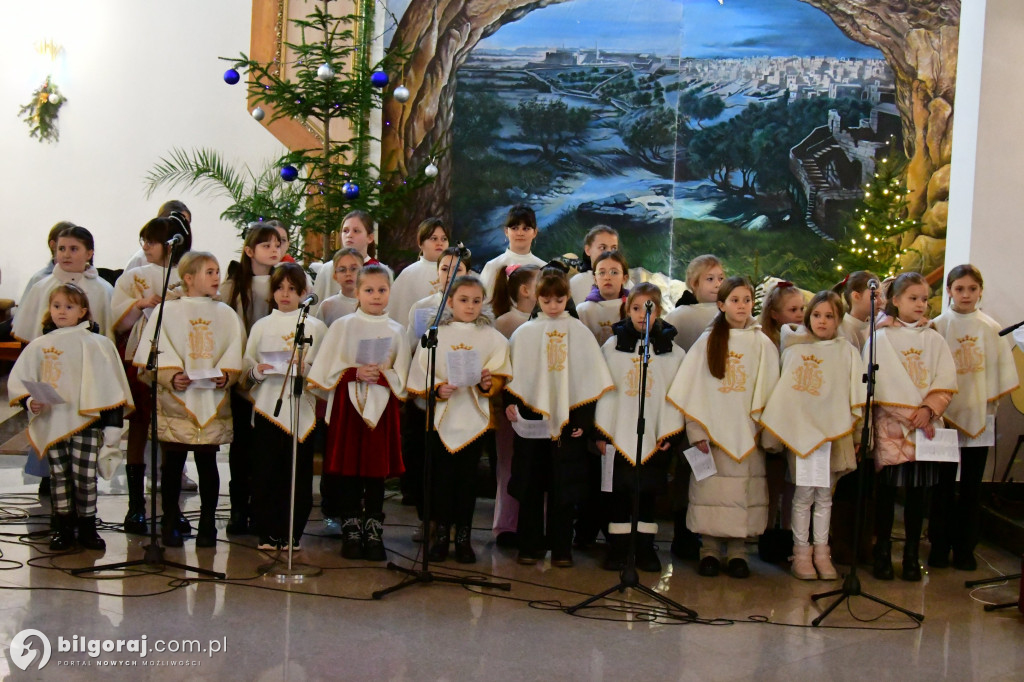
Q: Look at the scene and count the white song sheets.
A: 12